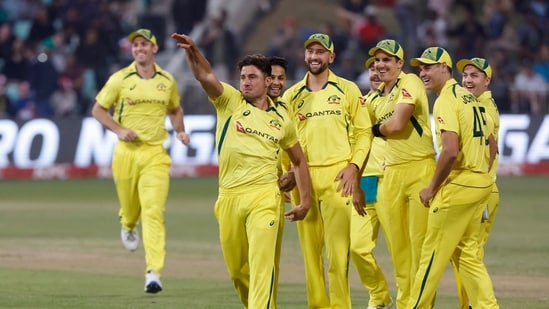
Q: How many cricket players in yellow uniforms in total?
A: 8